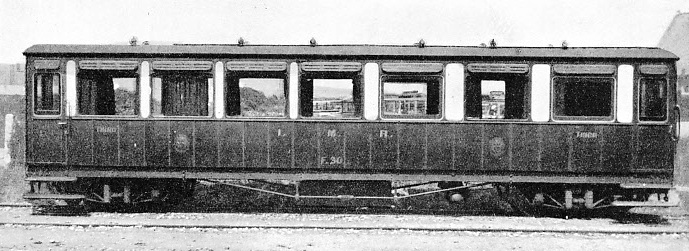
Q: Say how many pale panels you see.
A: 8